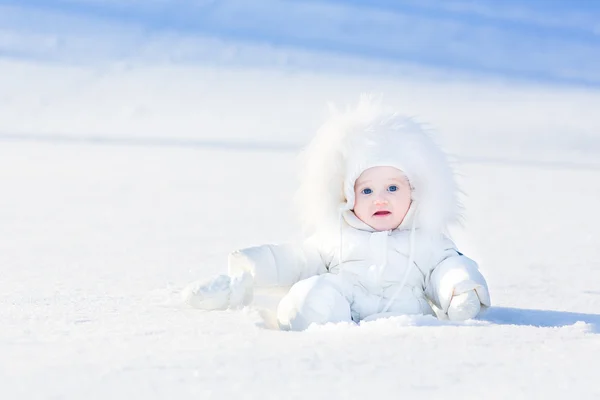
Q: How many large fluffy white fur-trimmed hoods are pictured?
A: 1